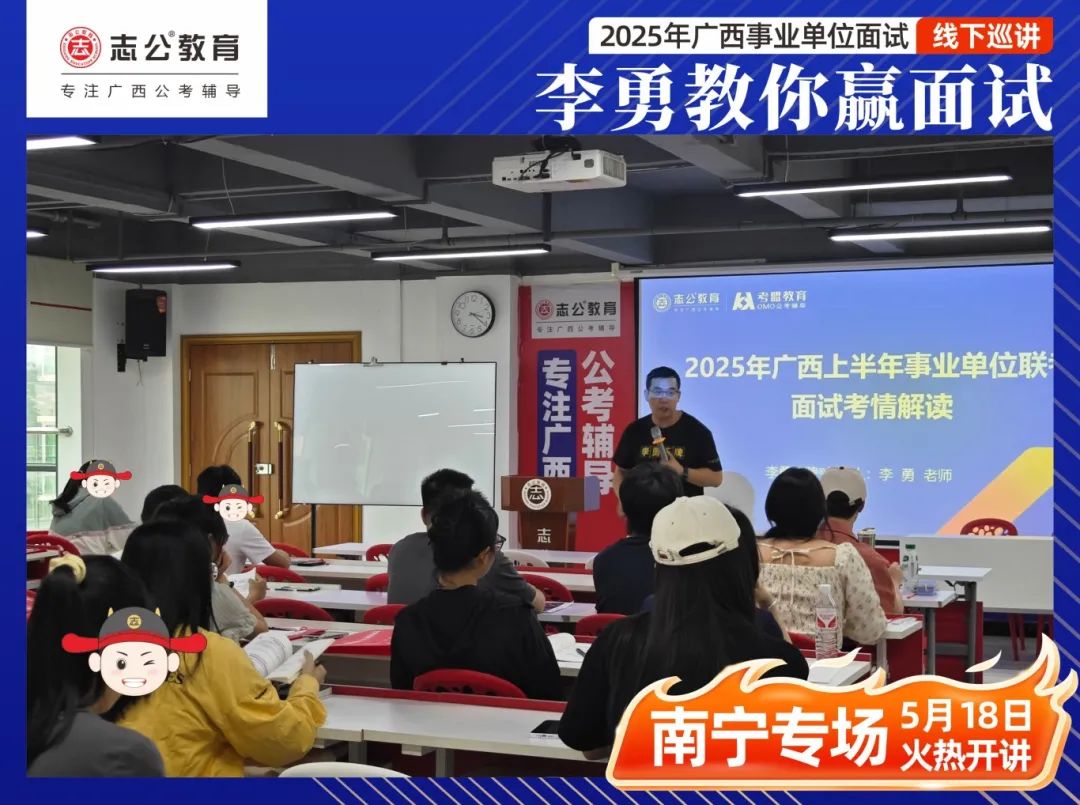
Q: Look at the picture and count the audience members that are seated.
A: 13